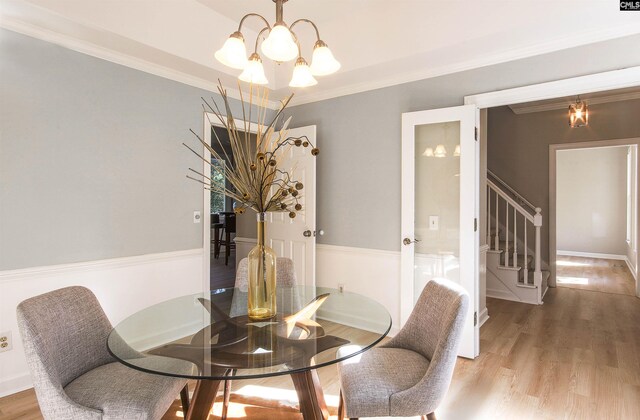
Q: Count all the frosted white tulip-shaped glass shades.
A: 5